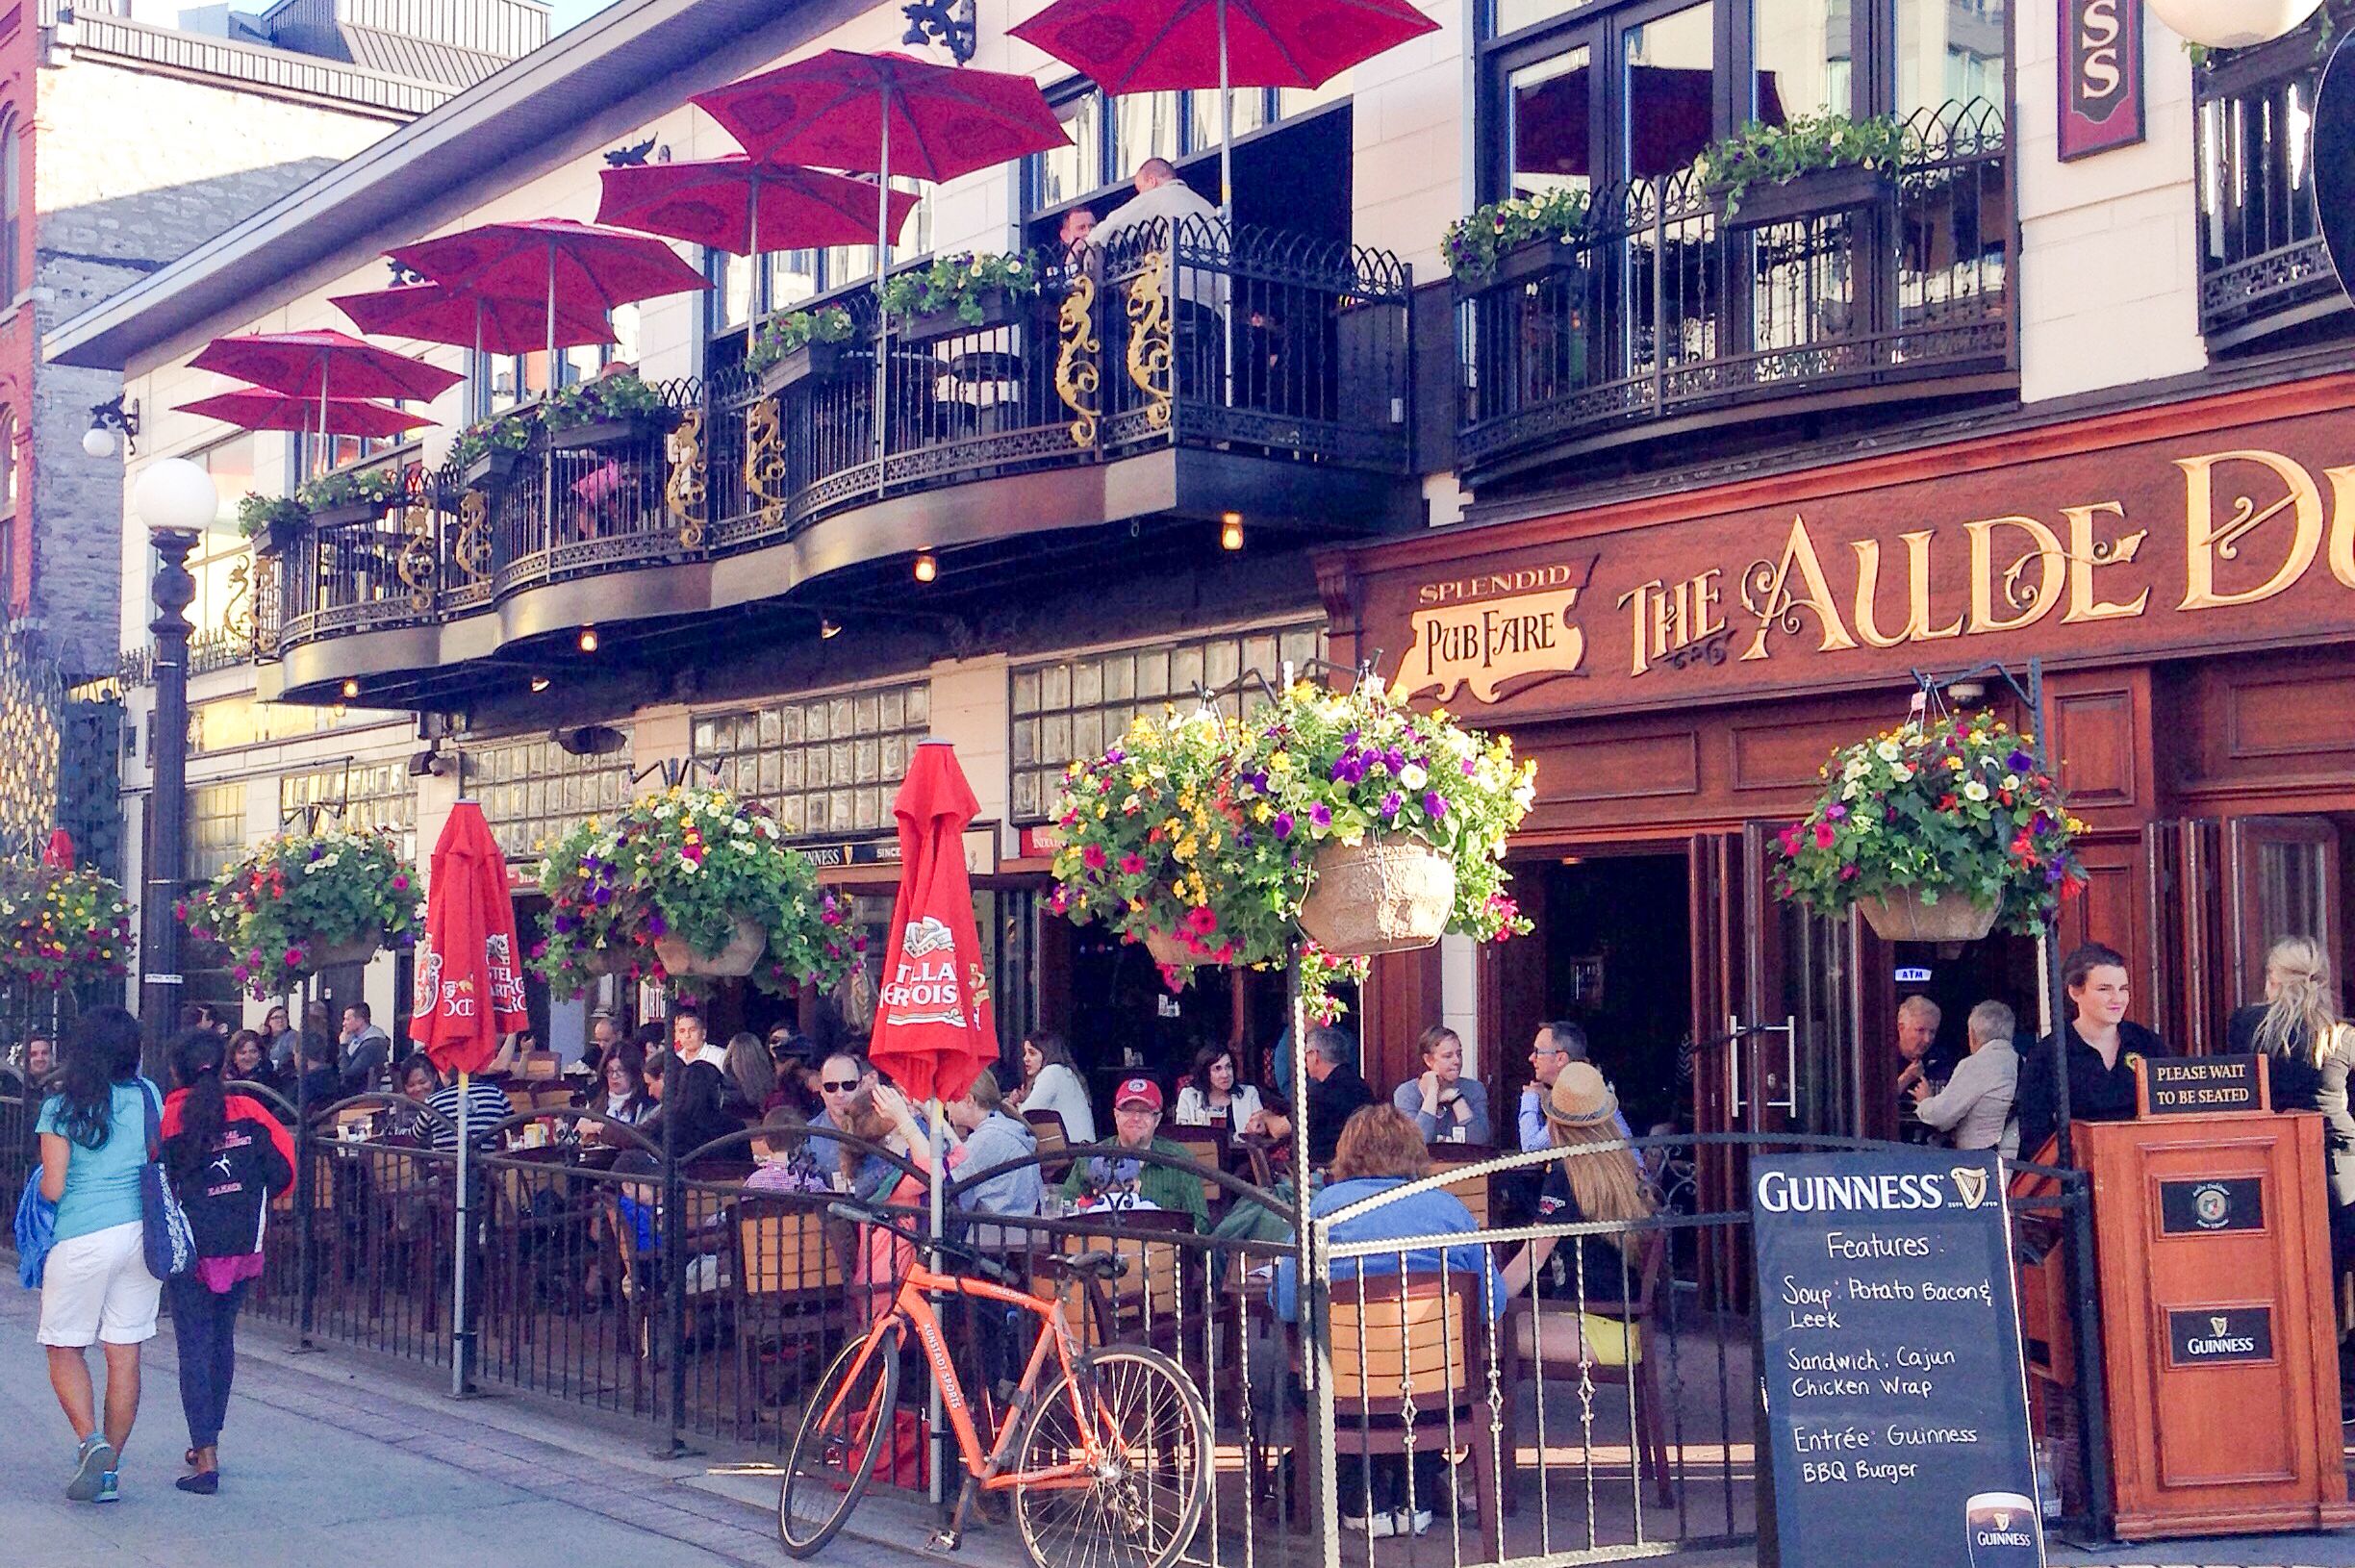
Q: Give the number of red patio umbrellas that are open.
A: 7